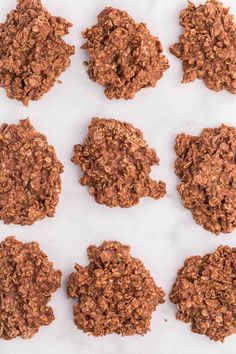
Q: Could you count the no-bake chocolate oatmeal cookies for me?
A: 9